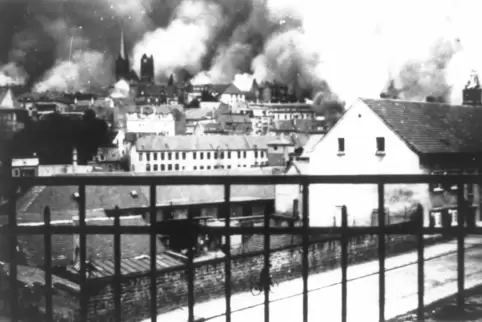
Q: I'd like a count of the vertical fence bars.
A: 13